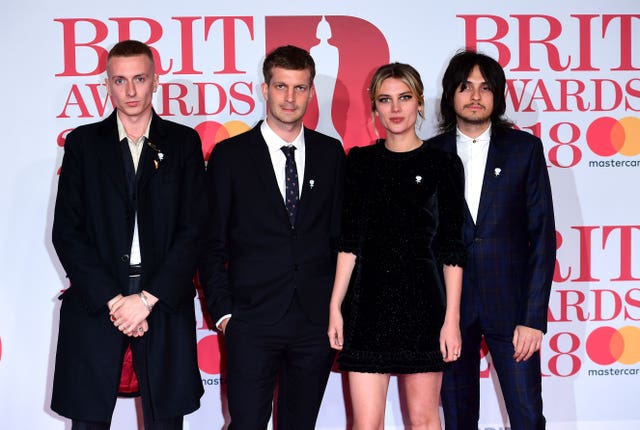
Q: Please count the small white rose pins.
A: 4